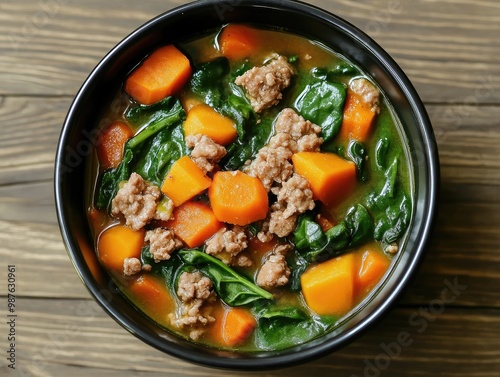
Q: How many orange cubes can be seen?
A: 14